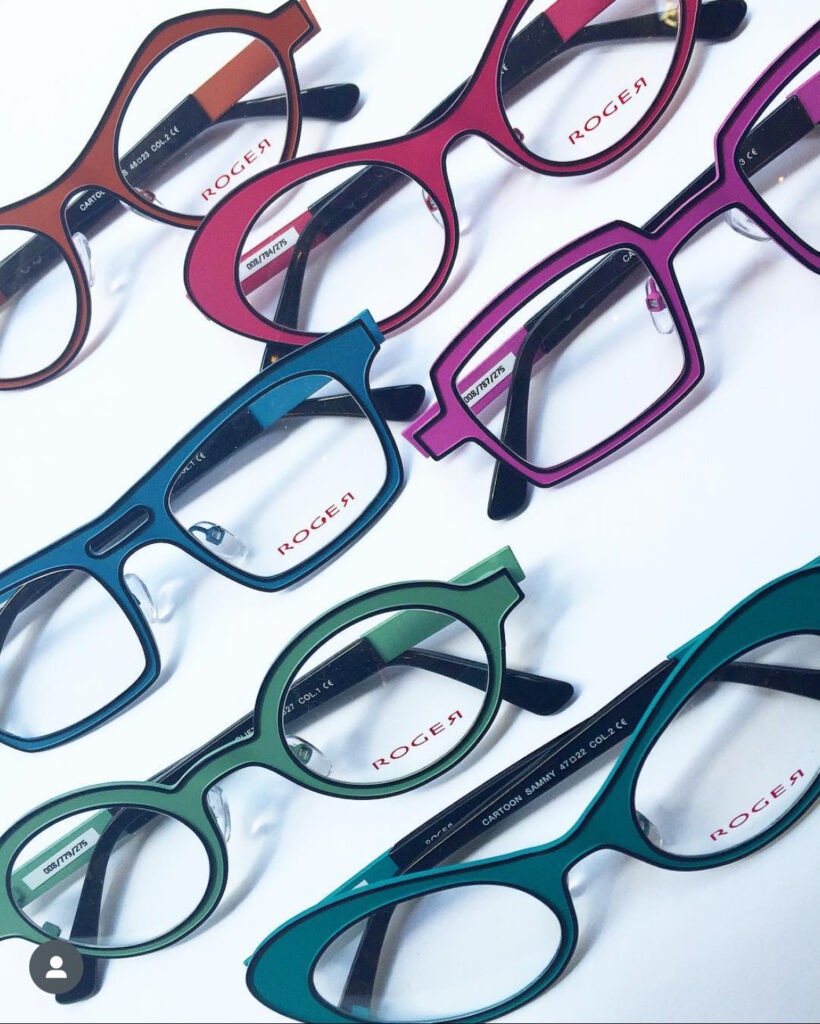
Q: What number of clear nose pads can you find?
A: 11